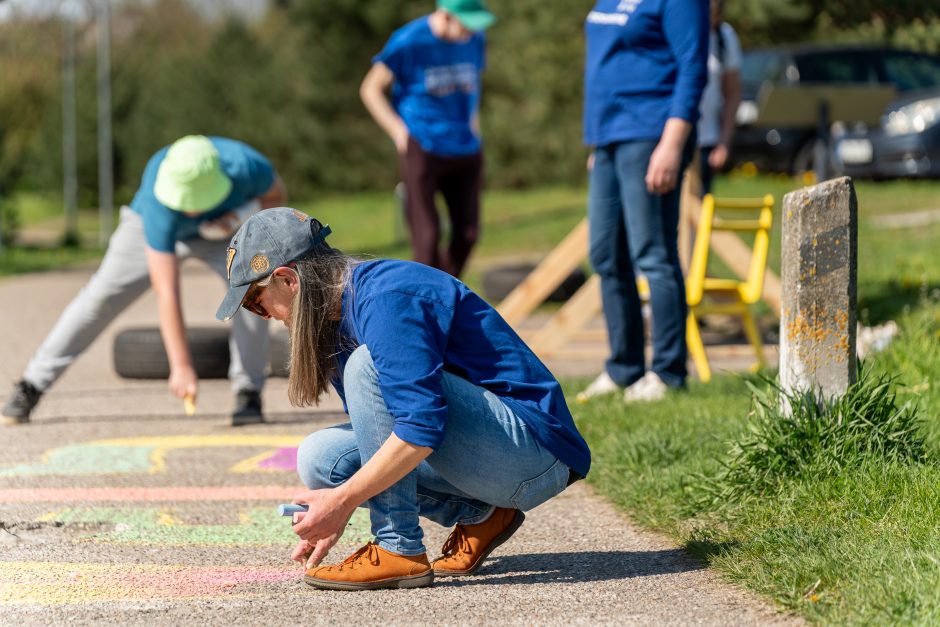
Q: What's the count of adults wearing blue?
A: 4